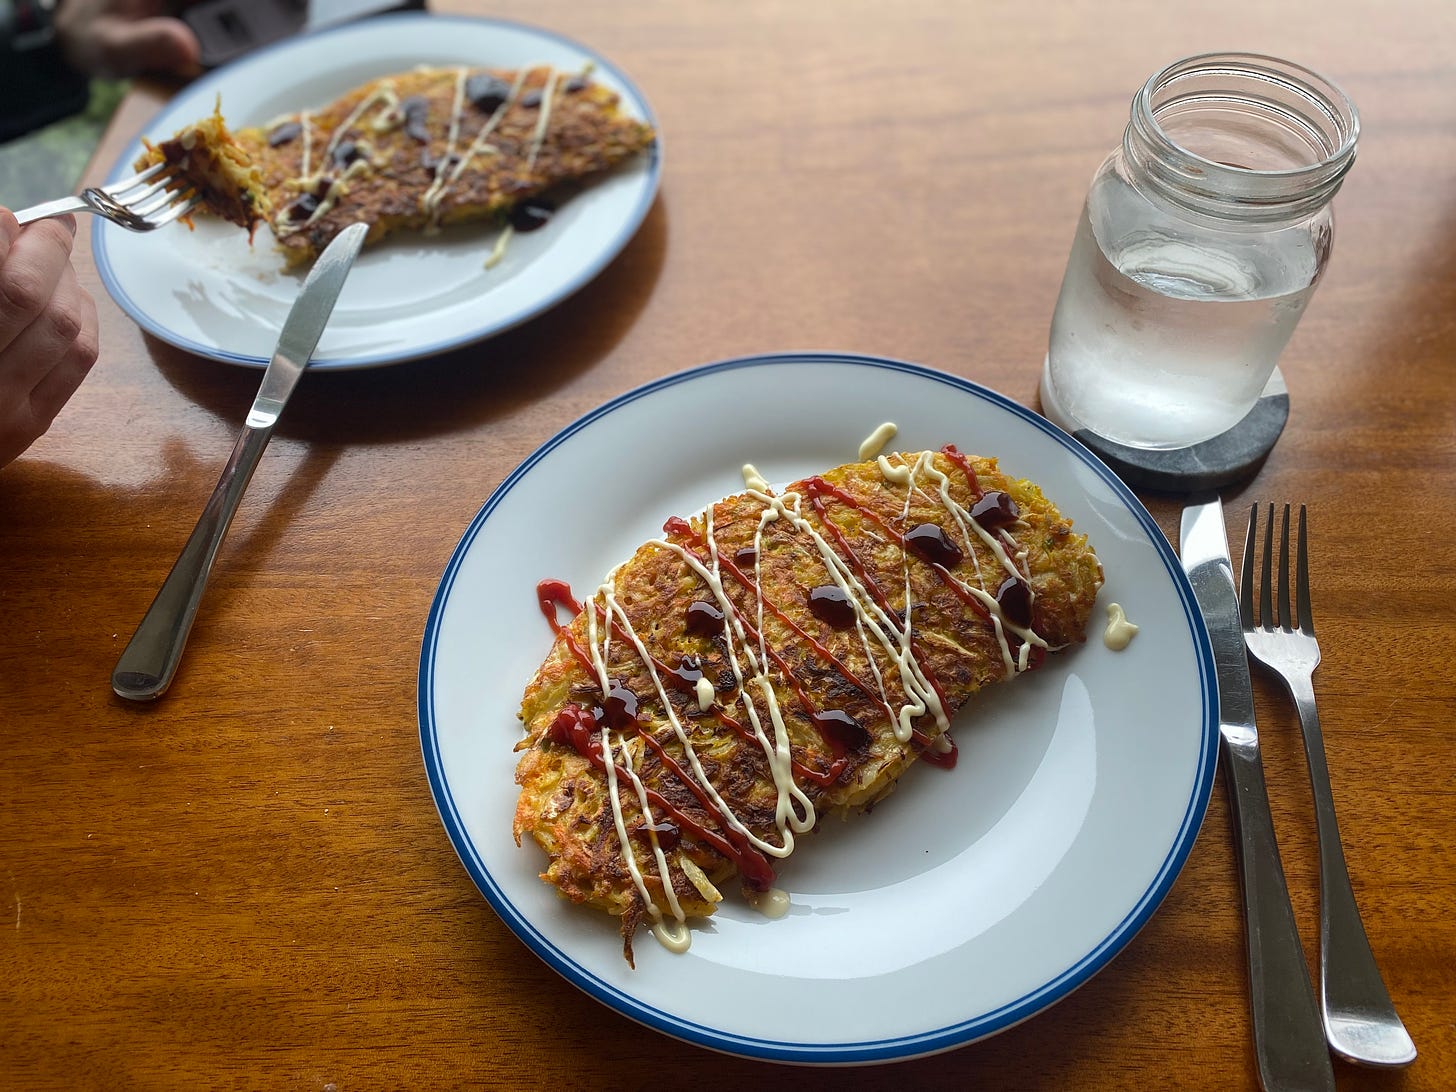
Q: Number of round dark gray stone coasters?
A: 1